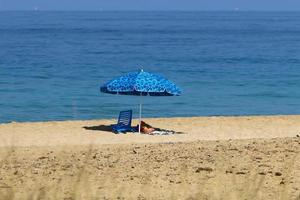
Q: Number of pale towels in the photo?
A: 1